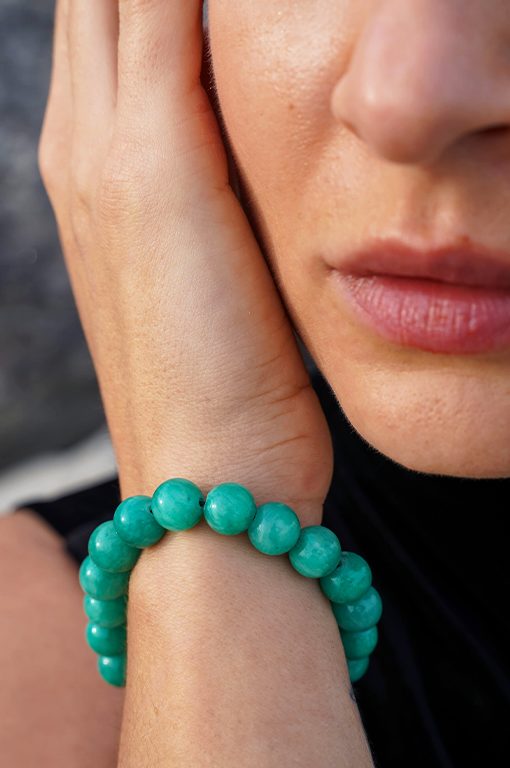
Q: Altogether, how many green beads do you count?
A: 14